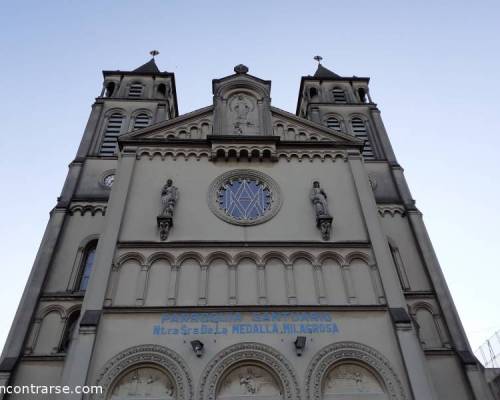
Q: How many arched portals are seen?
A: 3